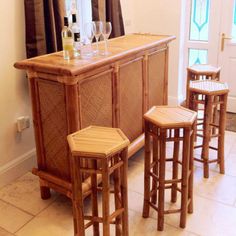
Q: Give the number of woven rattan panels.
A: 4